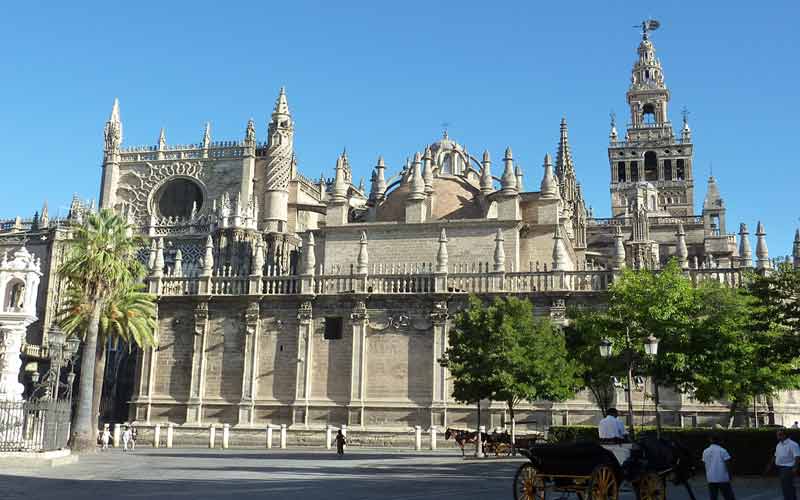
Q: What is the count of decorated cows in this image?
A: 0